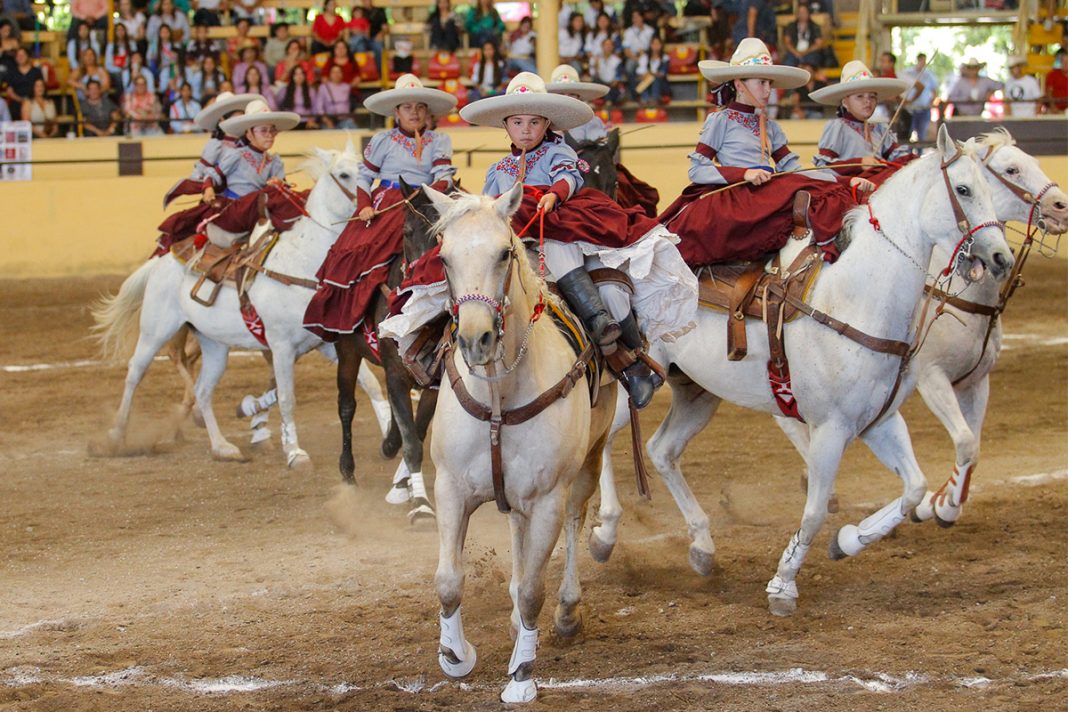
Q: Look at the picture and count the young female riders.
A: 7